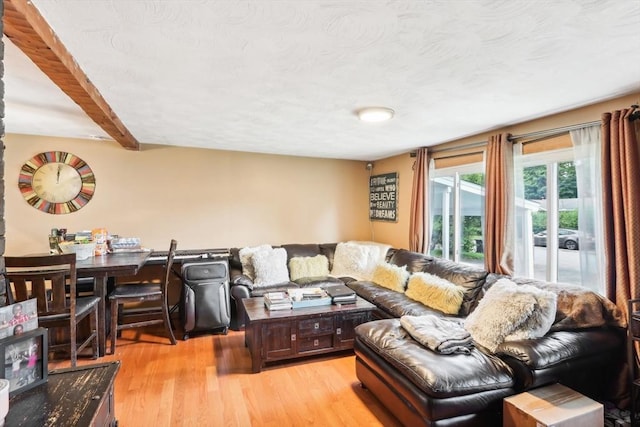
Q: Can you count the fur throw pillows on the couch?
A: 7